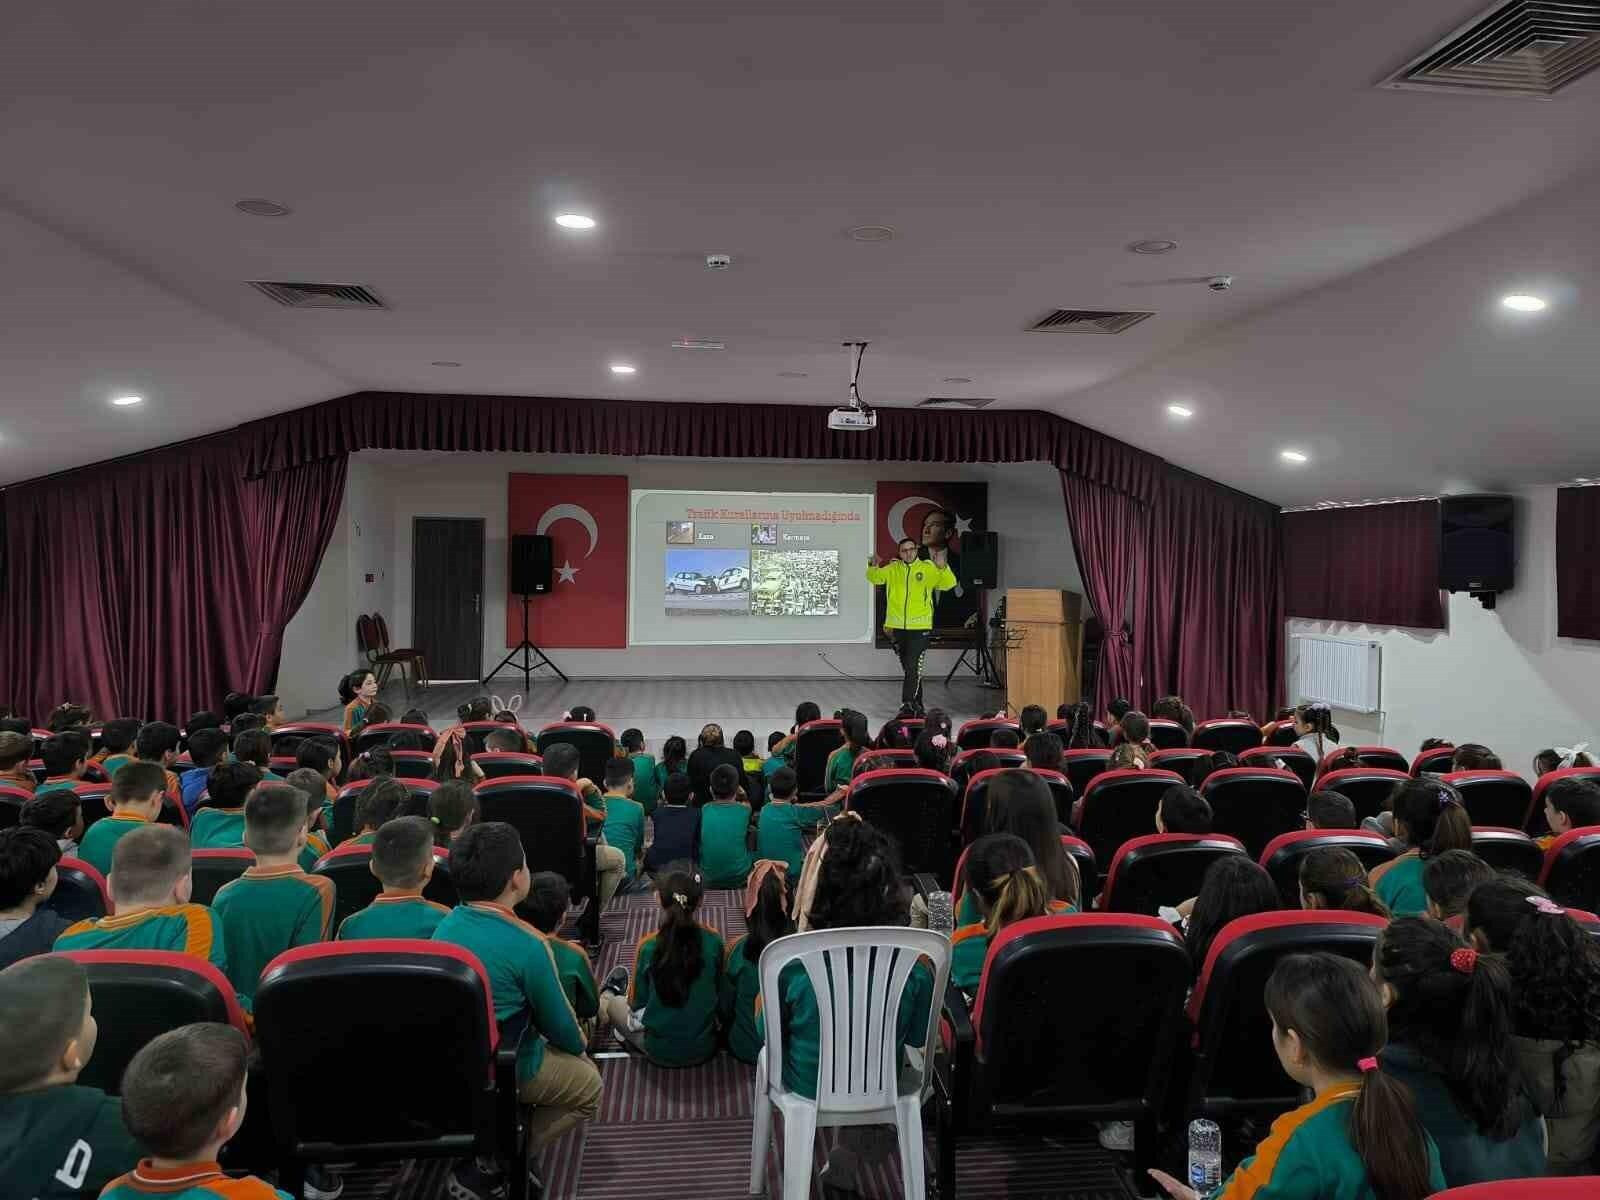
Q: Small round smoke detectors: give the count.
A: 2